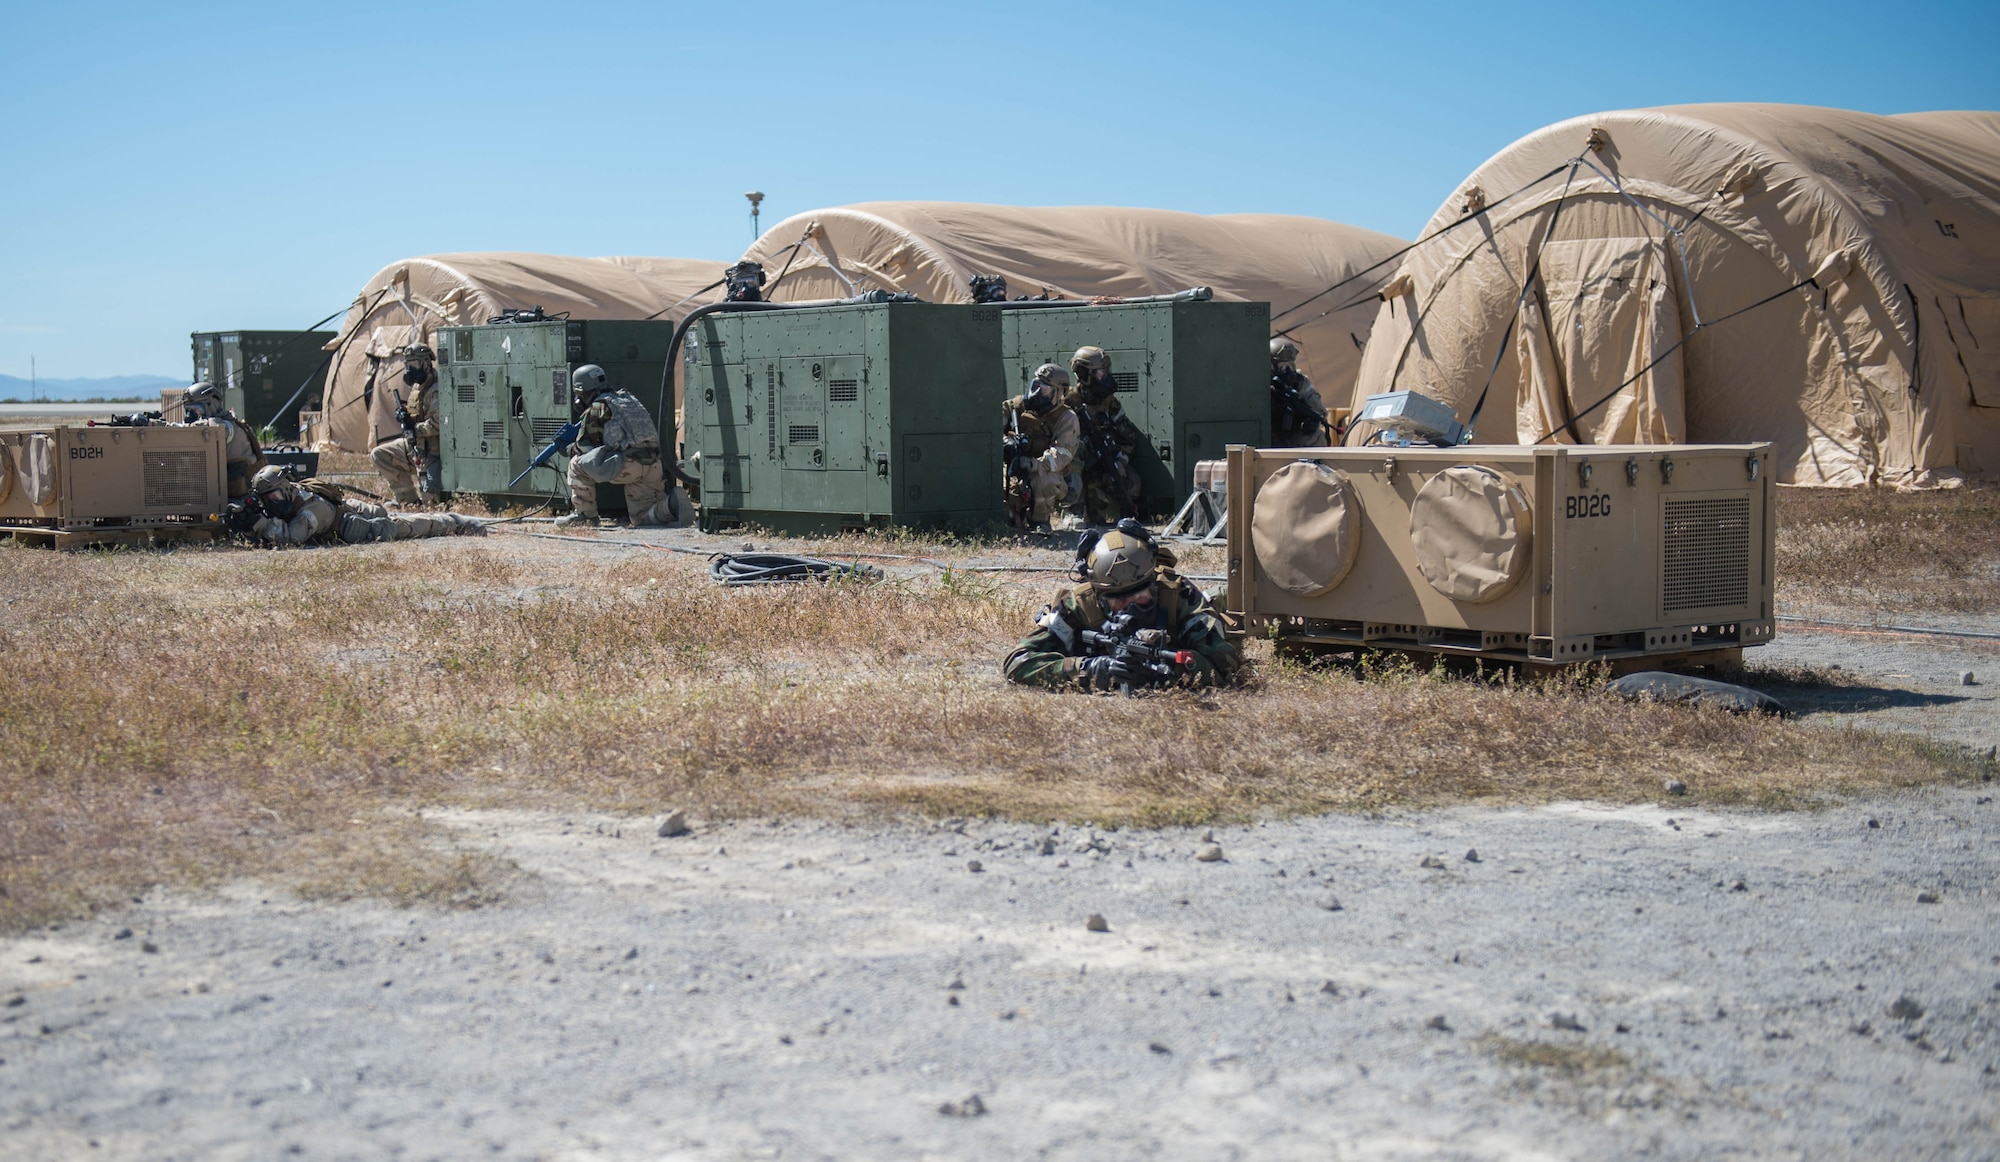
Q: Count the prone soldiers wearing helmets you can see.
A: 2